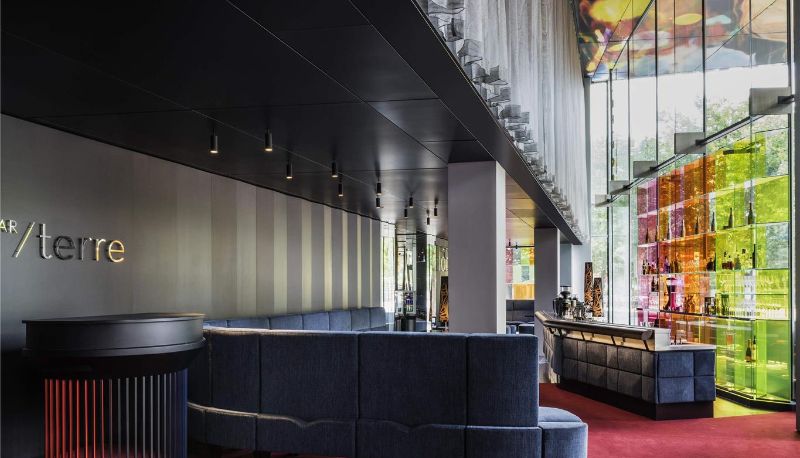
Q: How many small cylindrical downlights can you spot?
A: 11